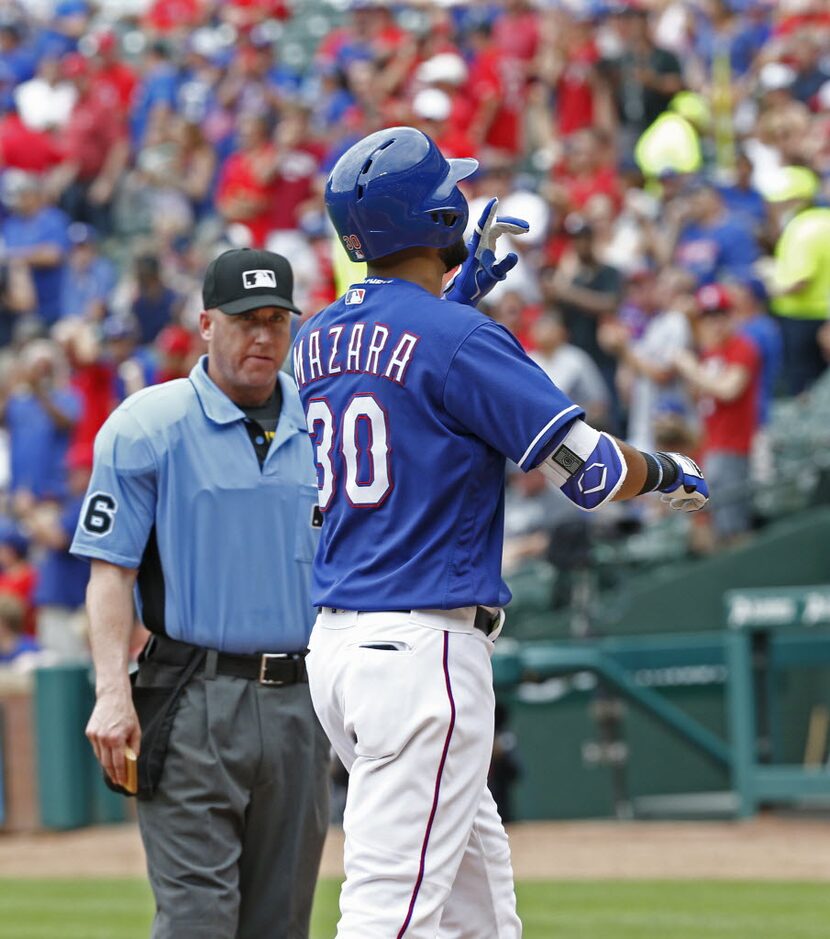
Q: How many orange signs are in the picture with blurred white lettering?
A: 0